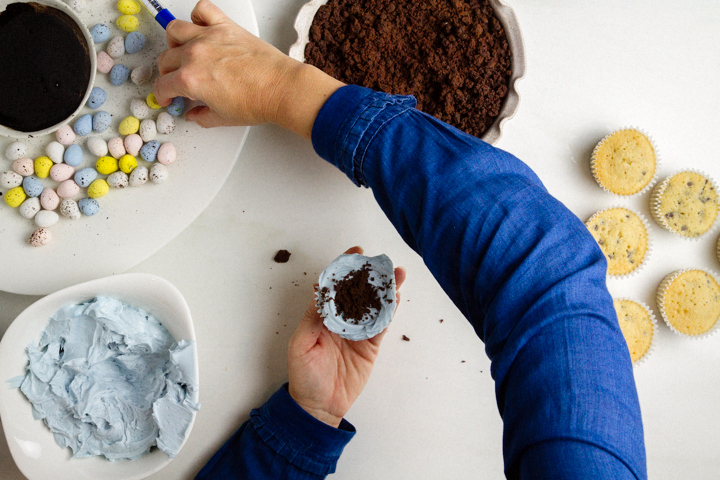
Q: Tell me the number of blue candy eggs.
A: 12